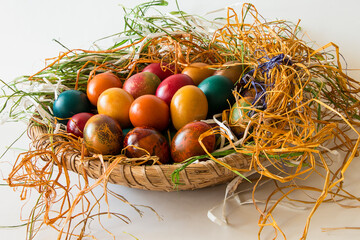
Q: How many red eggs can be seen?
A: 3